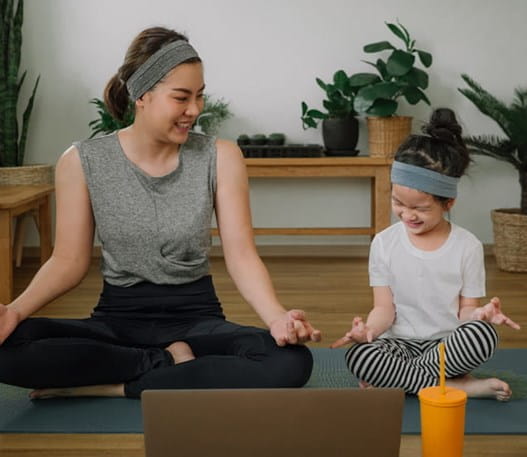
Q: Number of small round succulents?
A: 3